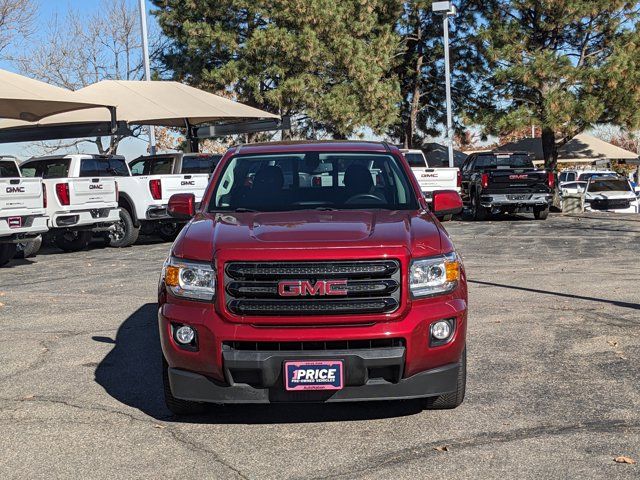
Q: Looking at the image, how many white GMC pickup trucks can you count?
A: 4